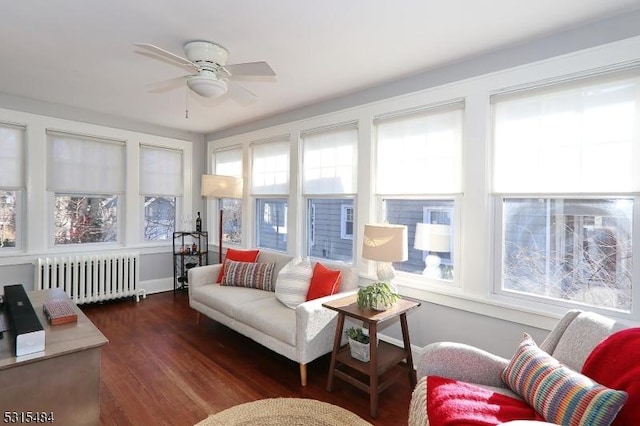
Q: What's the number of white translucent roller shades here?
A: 8